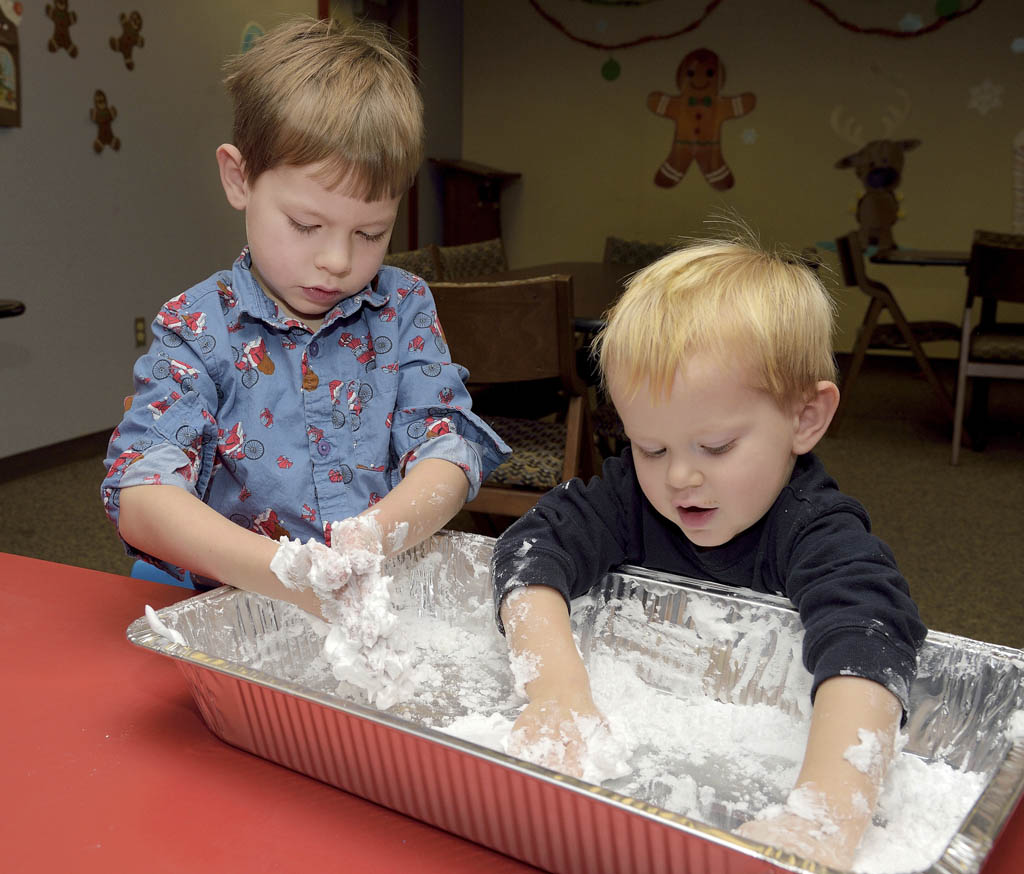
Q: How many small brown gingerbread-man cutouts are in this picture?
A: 3